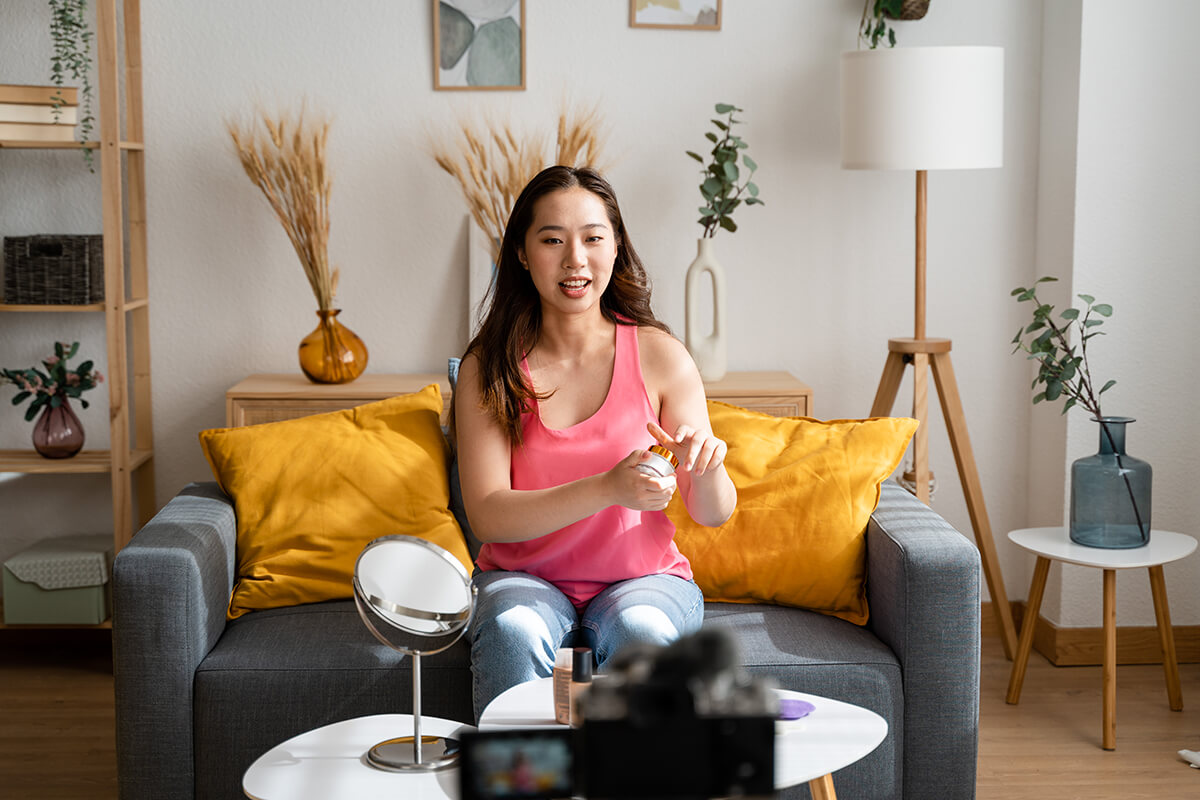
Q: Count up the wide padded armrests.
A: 2